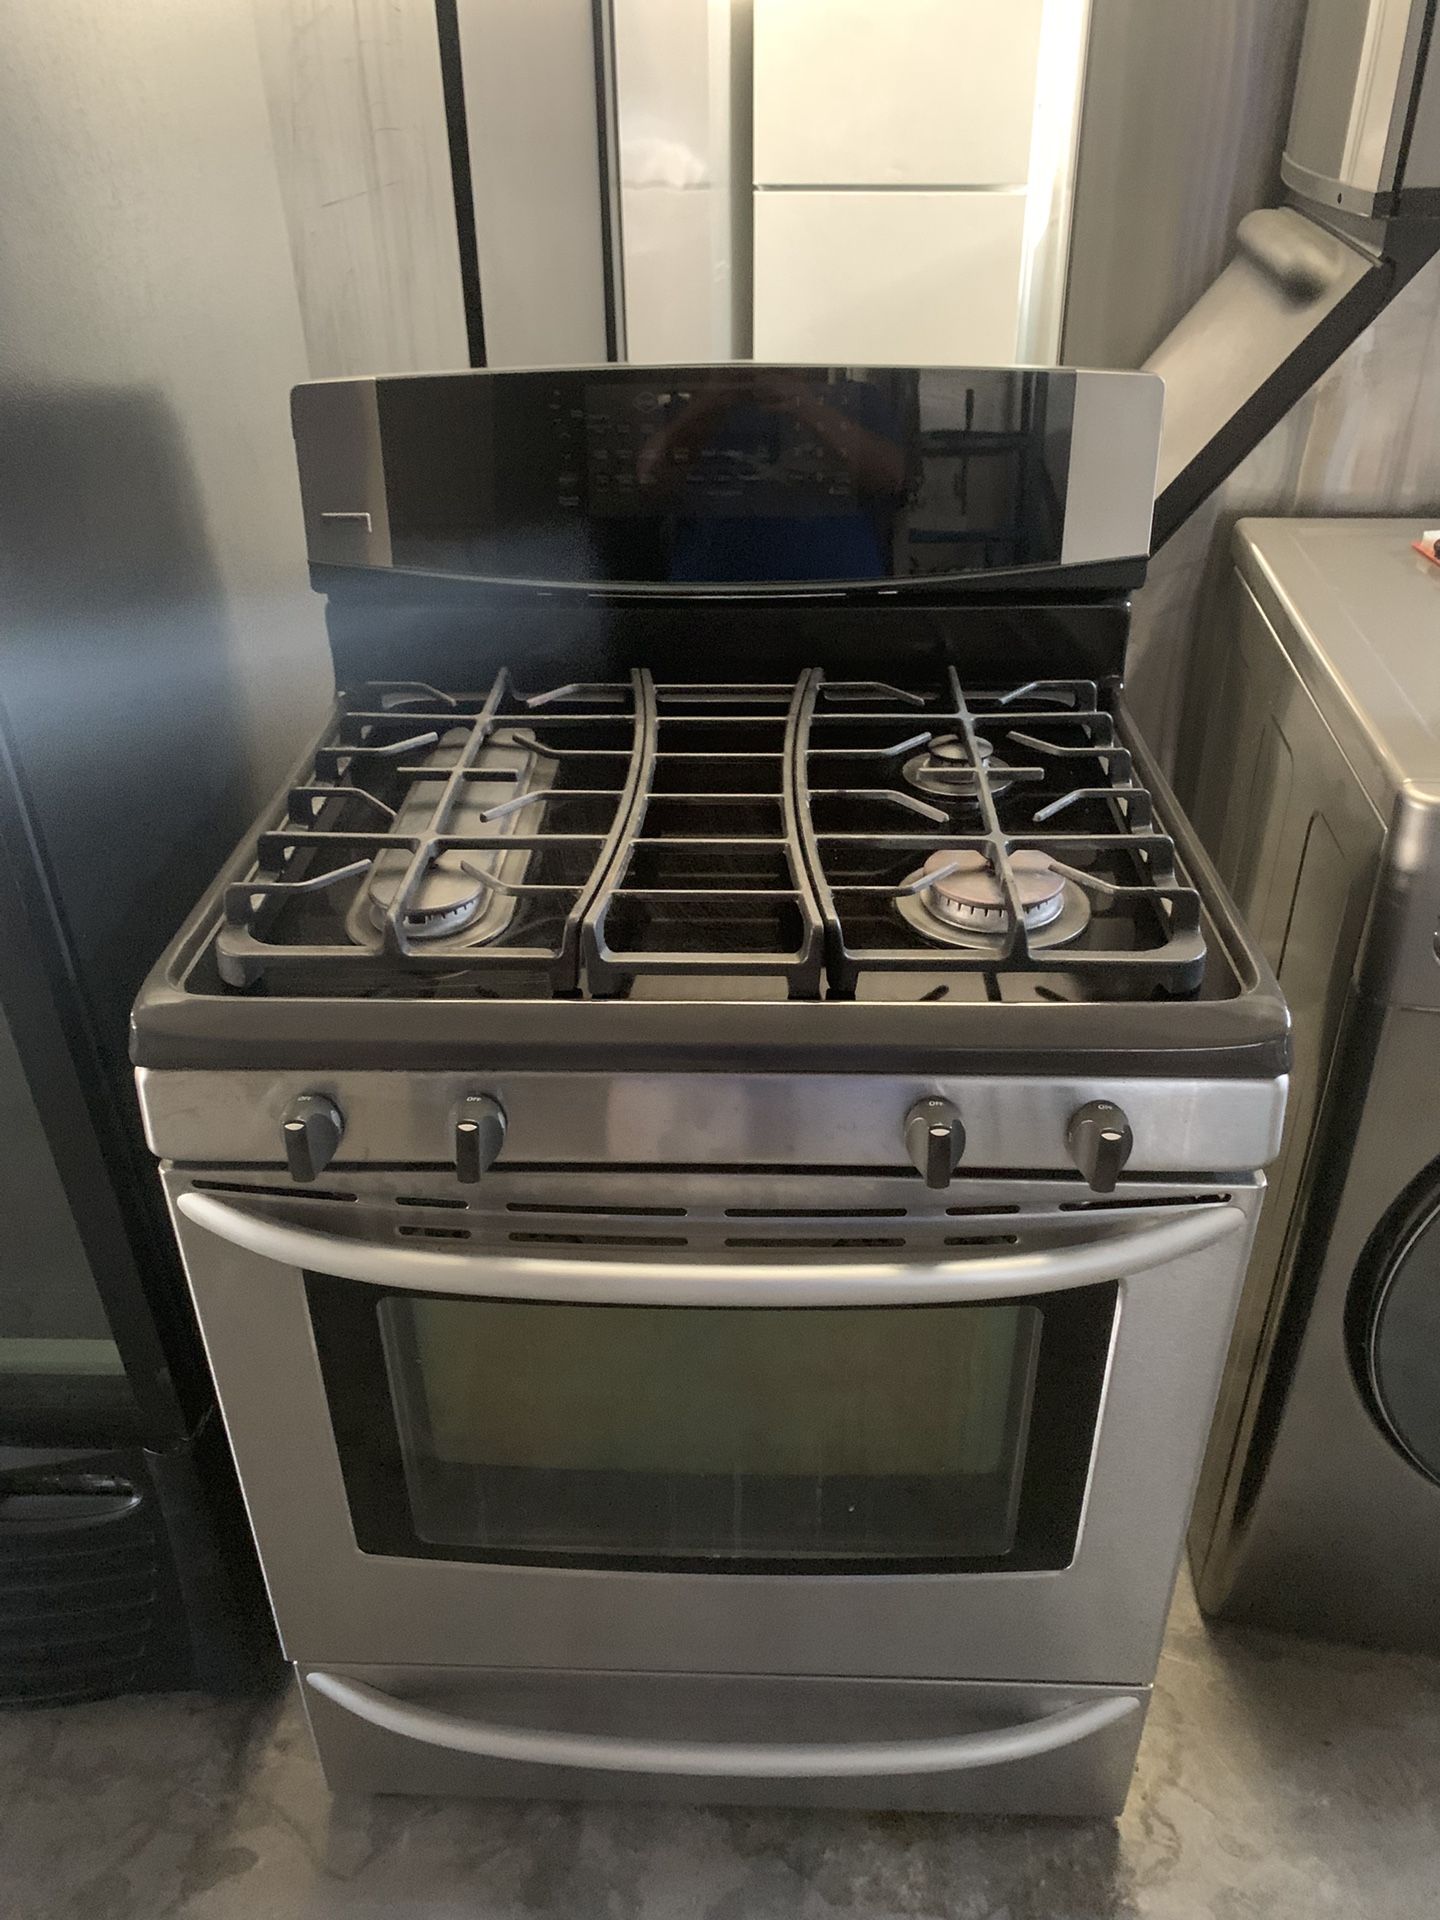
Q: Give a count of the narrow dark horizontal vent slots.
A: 10